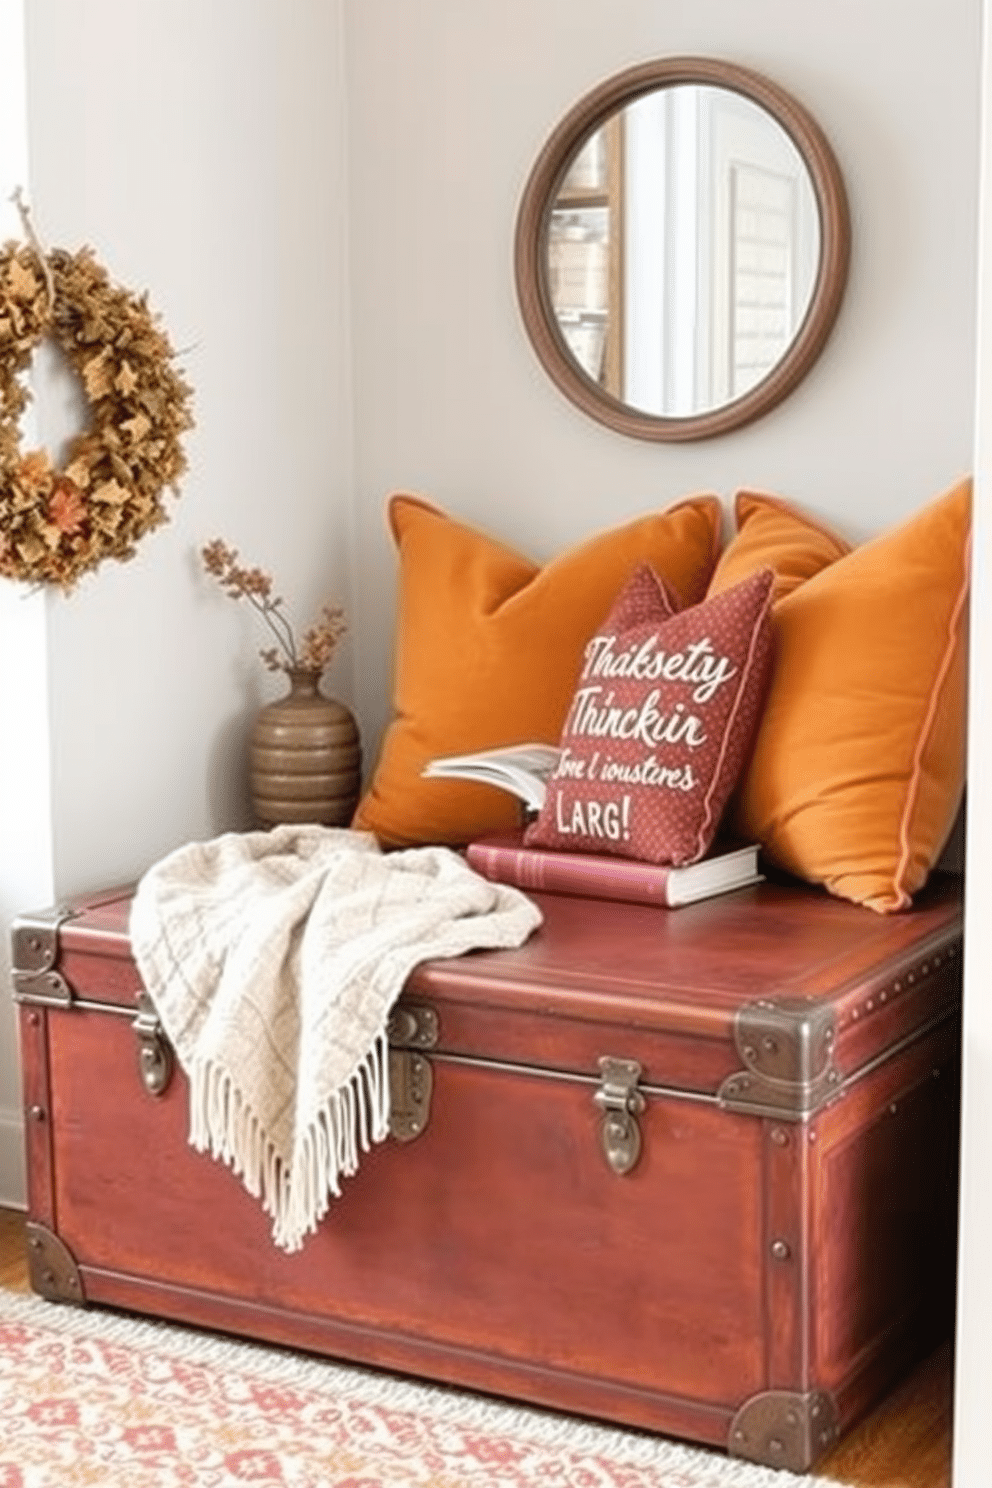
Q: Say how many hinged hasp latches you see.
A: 2